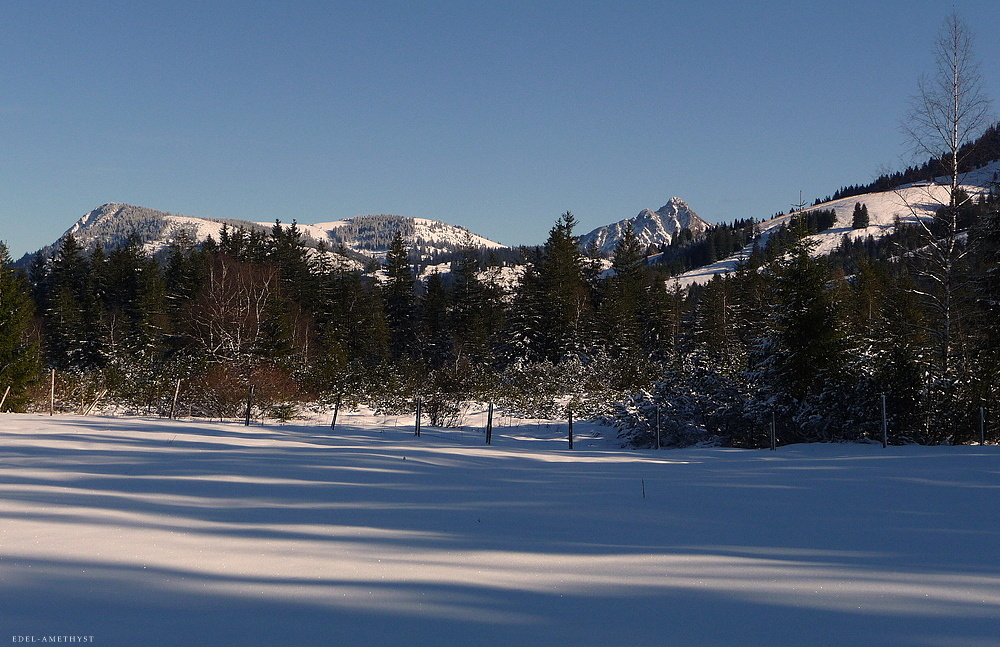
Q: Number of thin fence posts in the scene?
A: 13